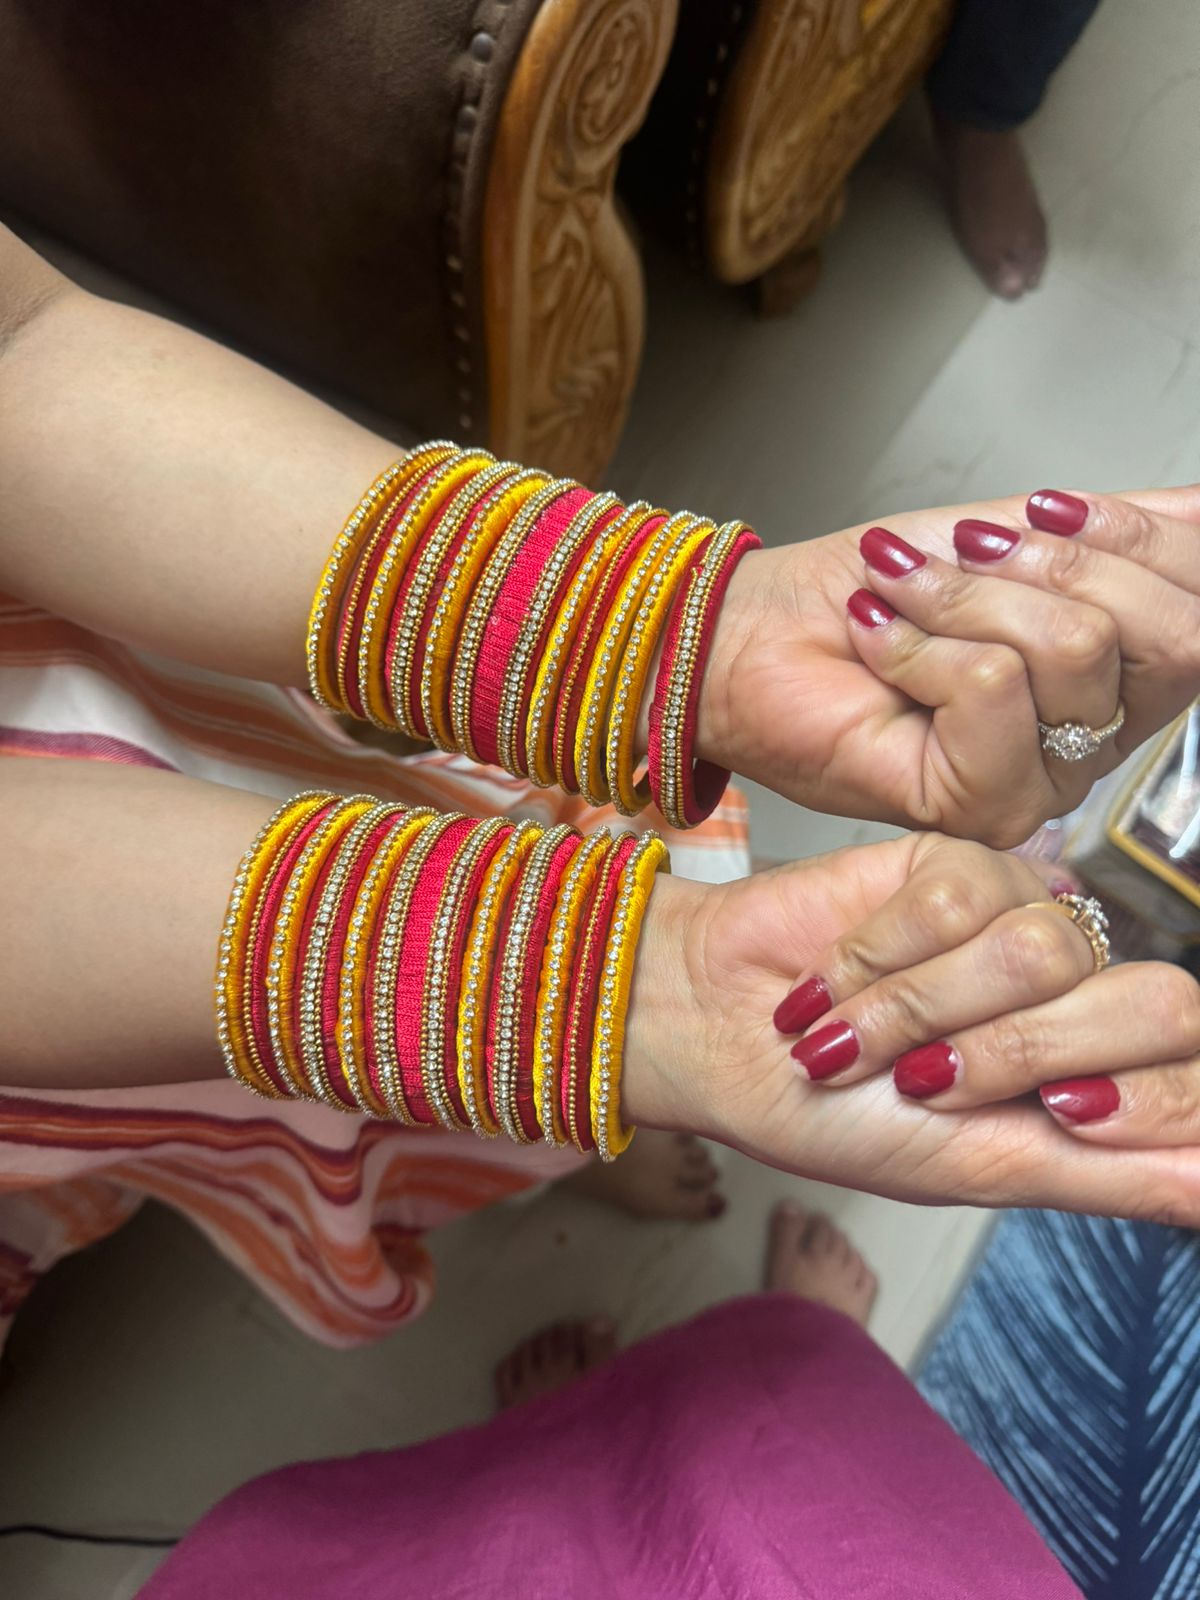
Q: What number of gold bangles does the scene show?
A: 12